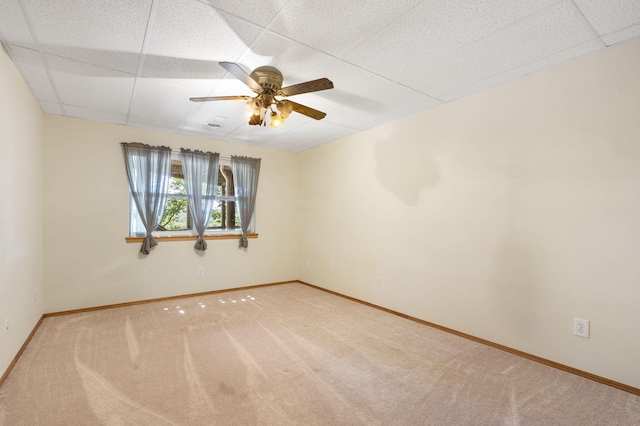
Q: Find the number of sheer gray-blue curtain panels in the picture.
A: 3